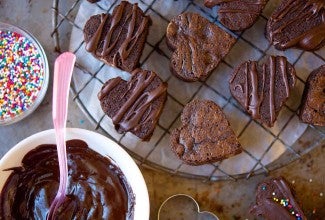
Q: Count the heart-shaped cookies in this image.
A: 9